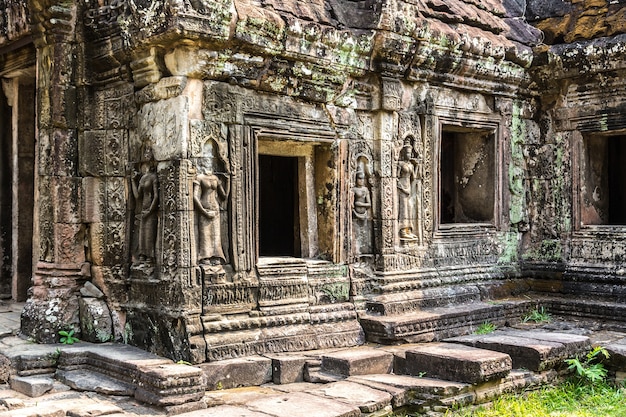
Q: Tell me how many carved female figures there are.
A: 4